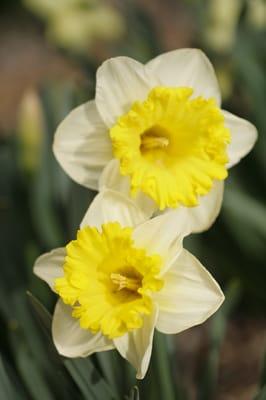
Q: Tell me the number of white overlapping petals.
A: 12